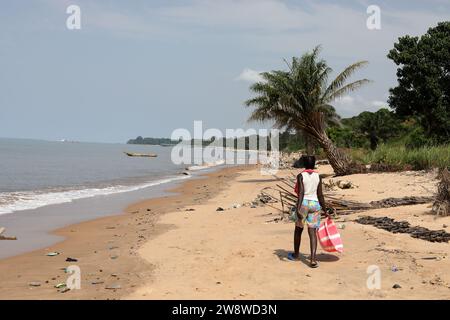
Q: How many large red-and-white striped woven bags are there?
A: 1